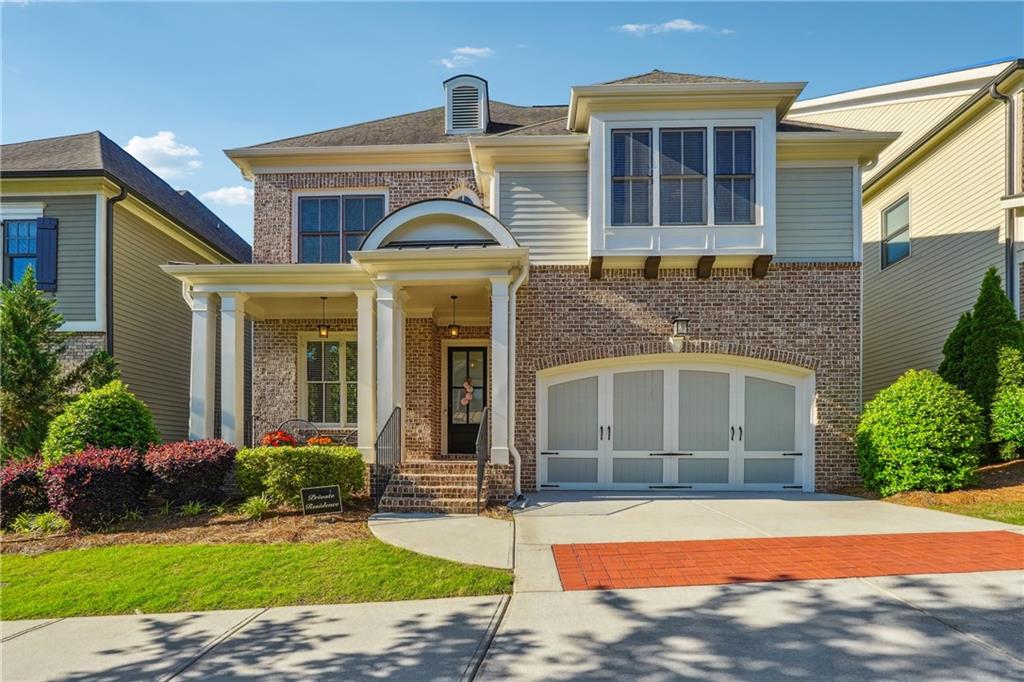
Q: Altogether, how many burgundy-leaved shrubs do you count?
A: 3